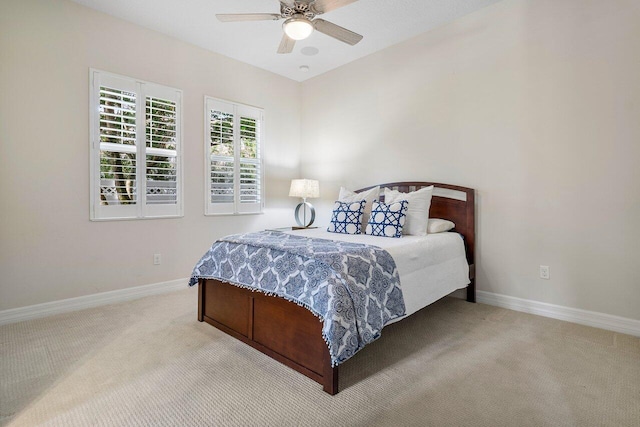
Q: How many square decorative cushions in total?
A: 2